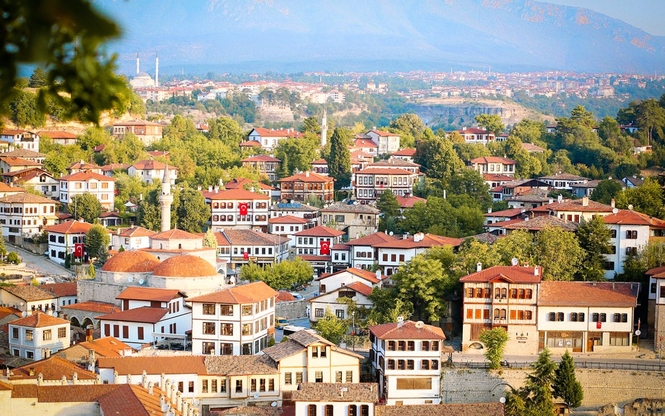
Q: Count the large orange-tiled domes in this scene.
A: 2